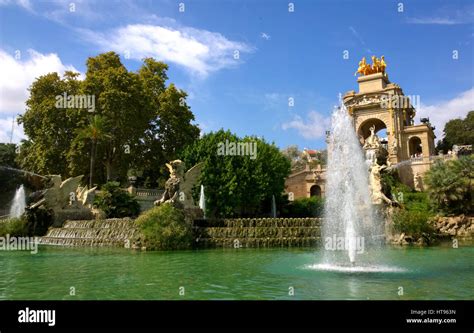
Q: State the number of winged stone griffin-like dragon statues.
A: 3